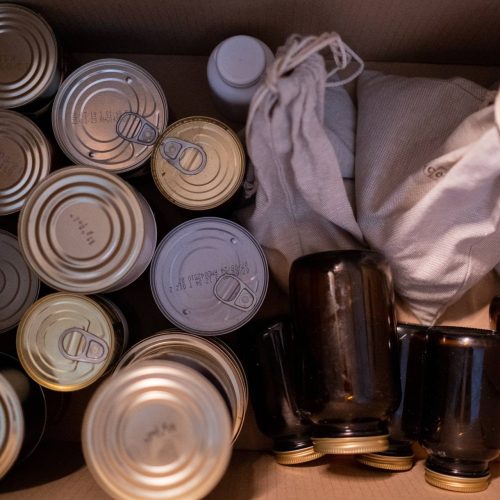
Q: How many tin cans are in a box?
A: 11